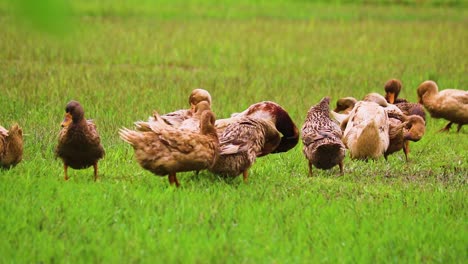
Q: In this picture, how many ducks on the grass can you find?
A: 13